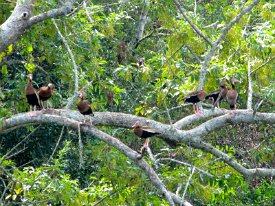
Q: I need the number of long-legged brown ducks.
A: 7